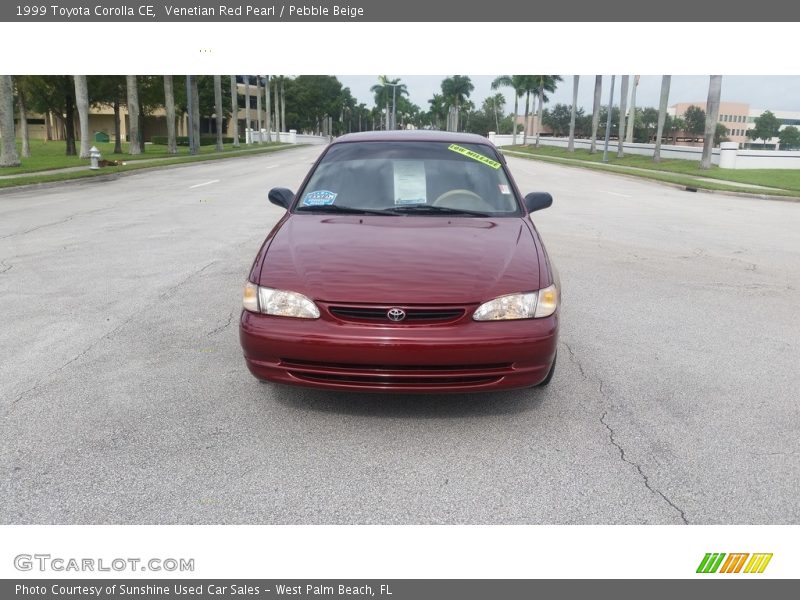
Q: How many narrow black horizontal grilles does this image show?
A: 3